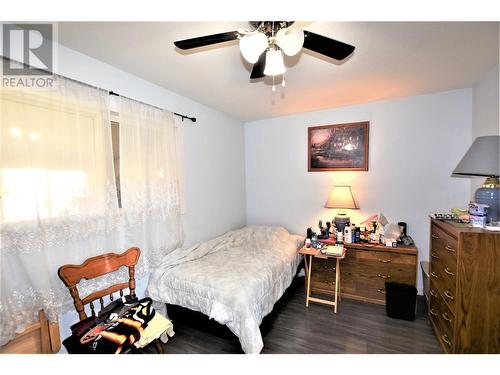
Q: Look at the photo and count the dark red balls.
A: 0